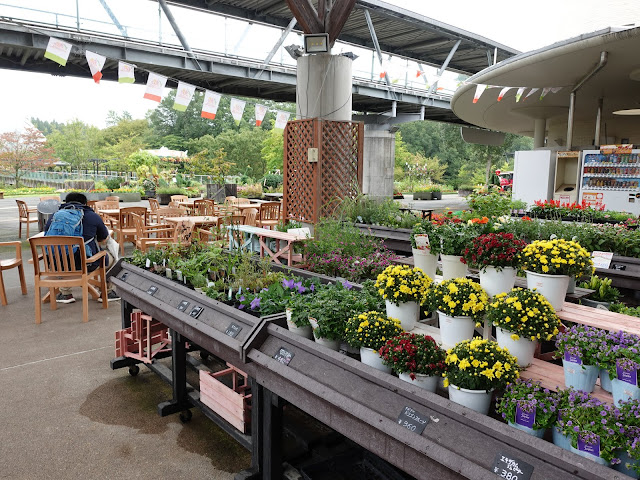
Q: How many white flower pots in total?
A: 12